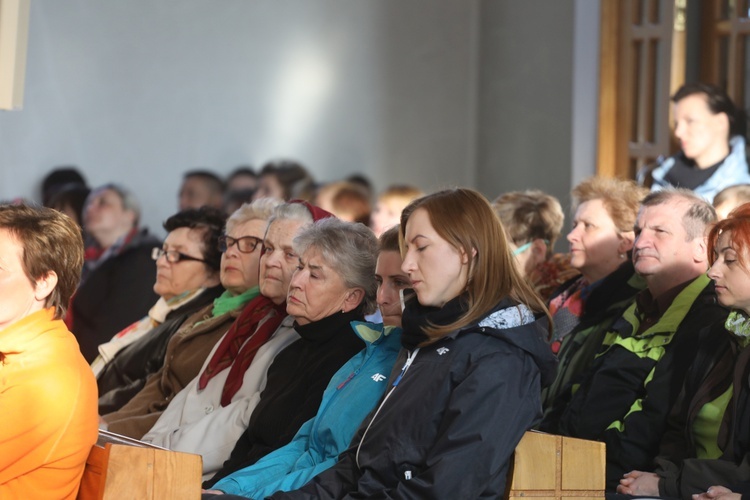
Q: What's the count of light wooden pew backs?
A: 2